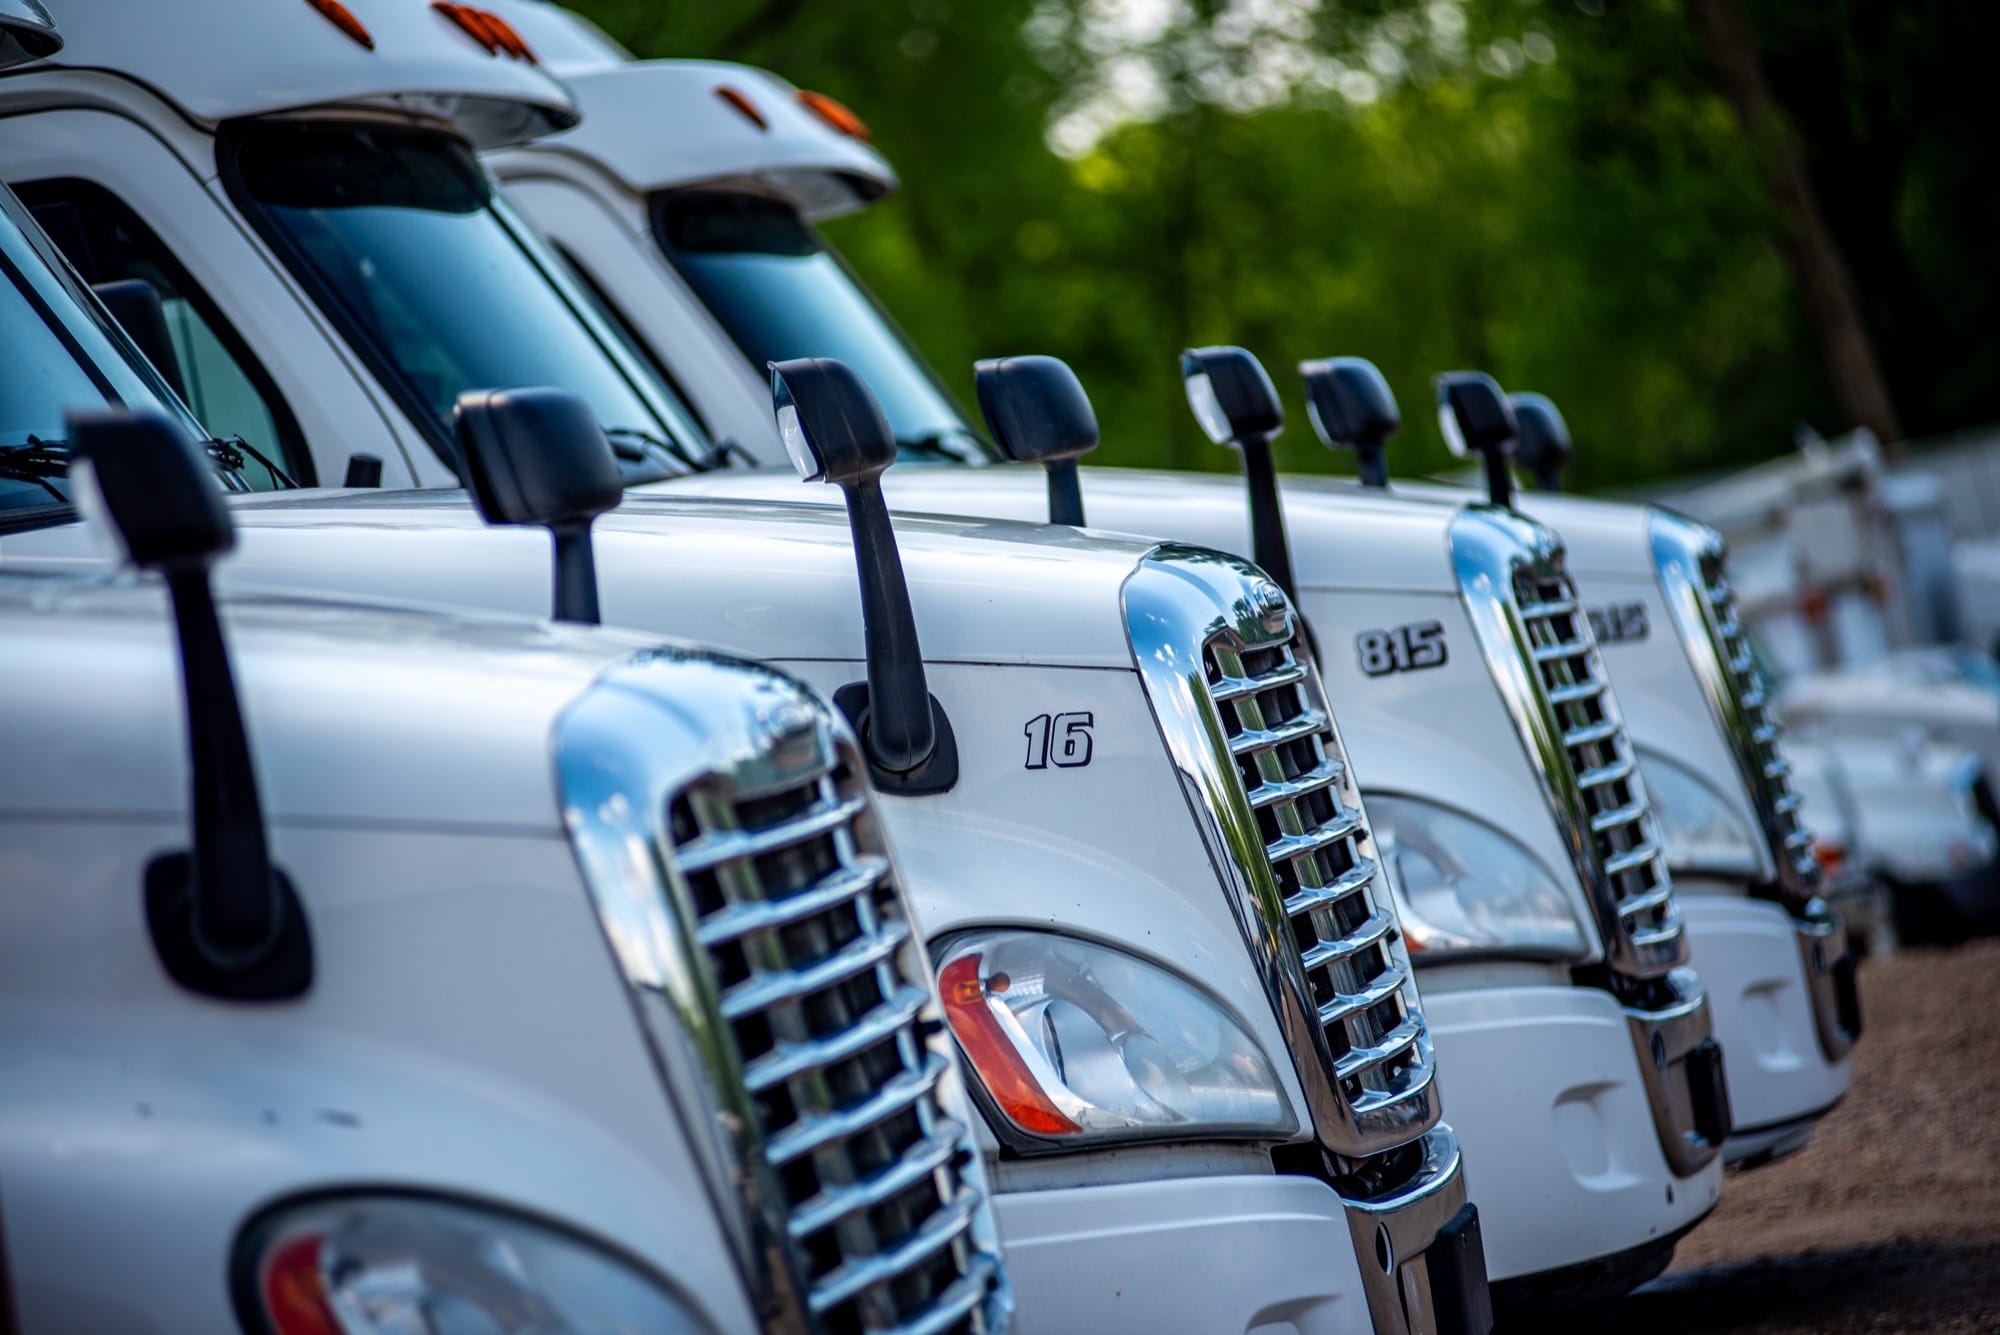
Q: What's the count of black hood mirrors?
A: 8